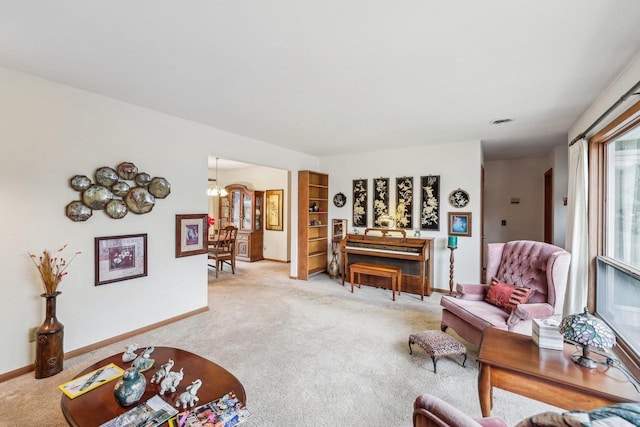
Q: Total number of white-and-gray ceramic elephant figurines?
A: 3